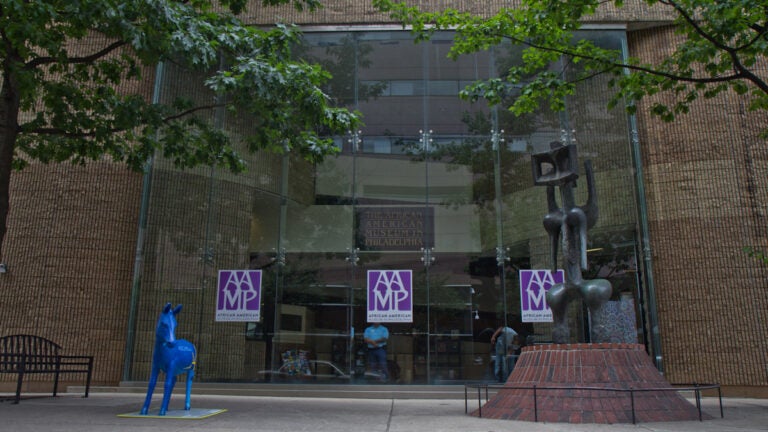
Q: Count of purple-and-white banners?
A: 3